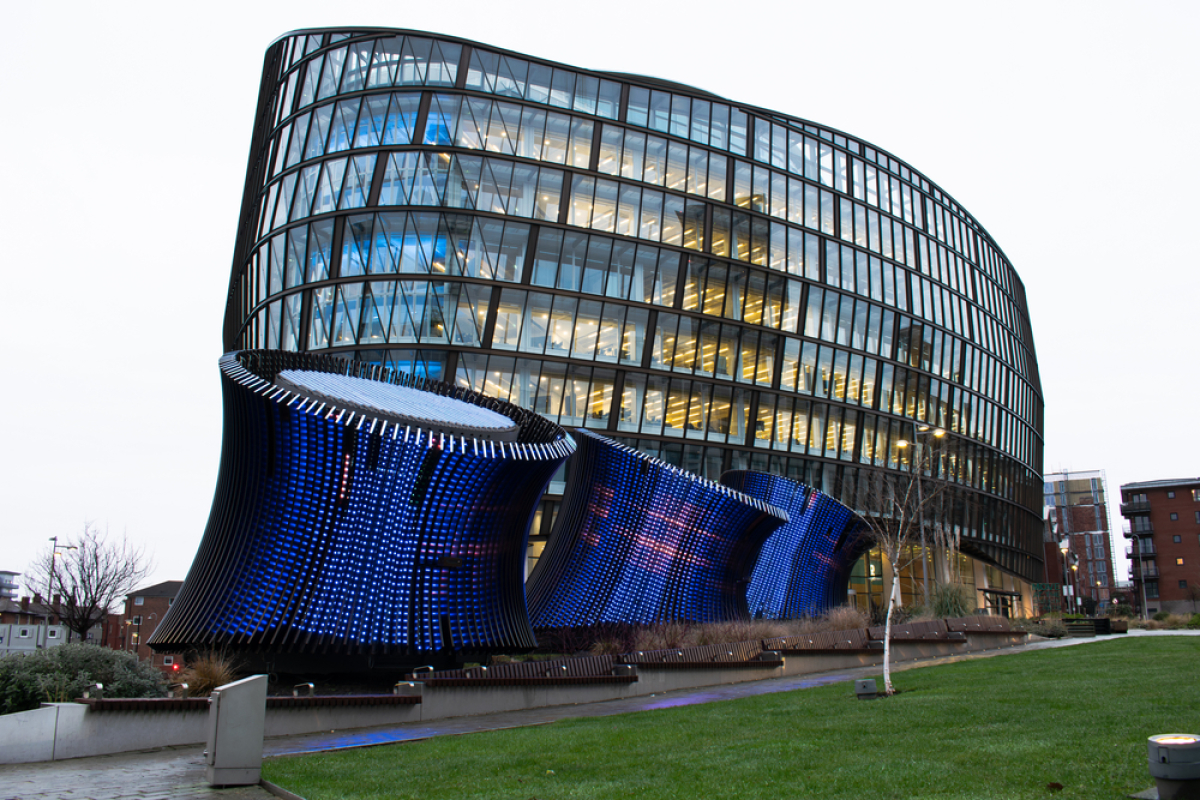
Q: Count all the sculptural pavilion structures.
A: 3